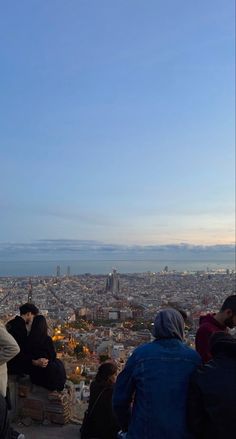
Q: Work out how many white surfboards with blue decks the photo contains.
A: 0